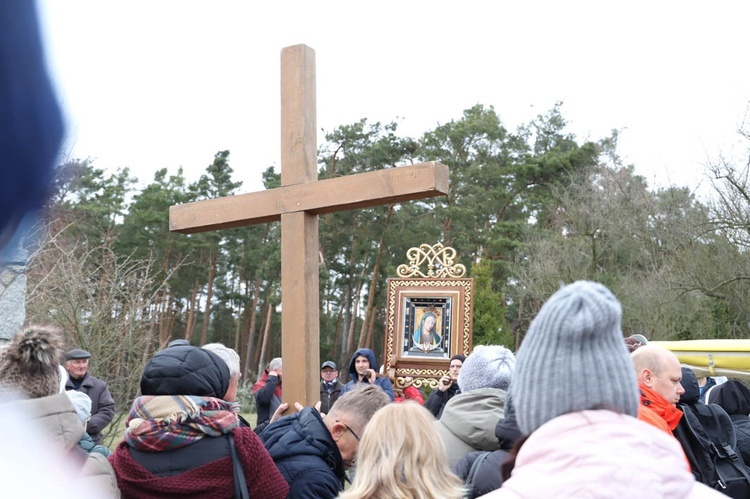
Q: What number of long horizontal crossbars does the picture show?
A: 1